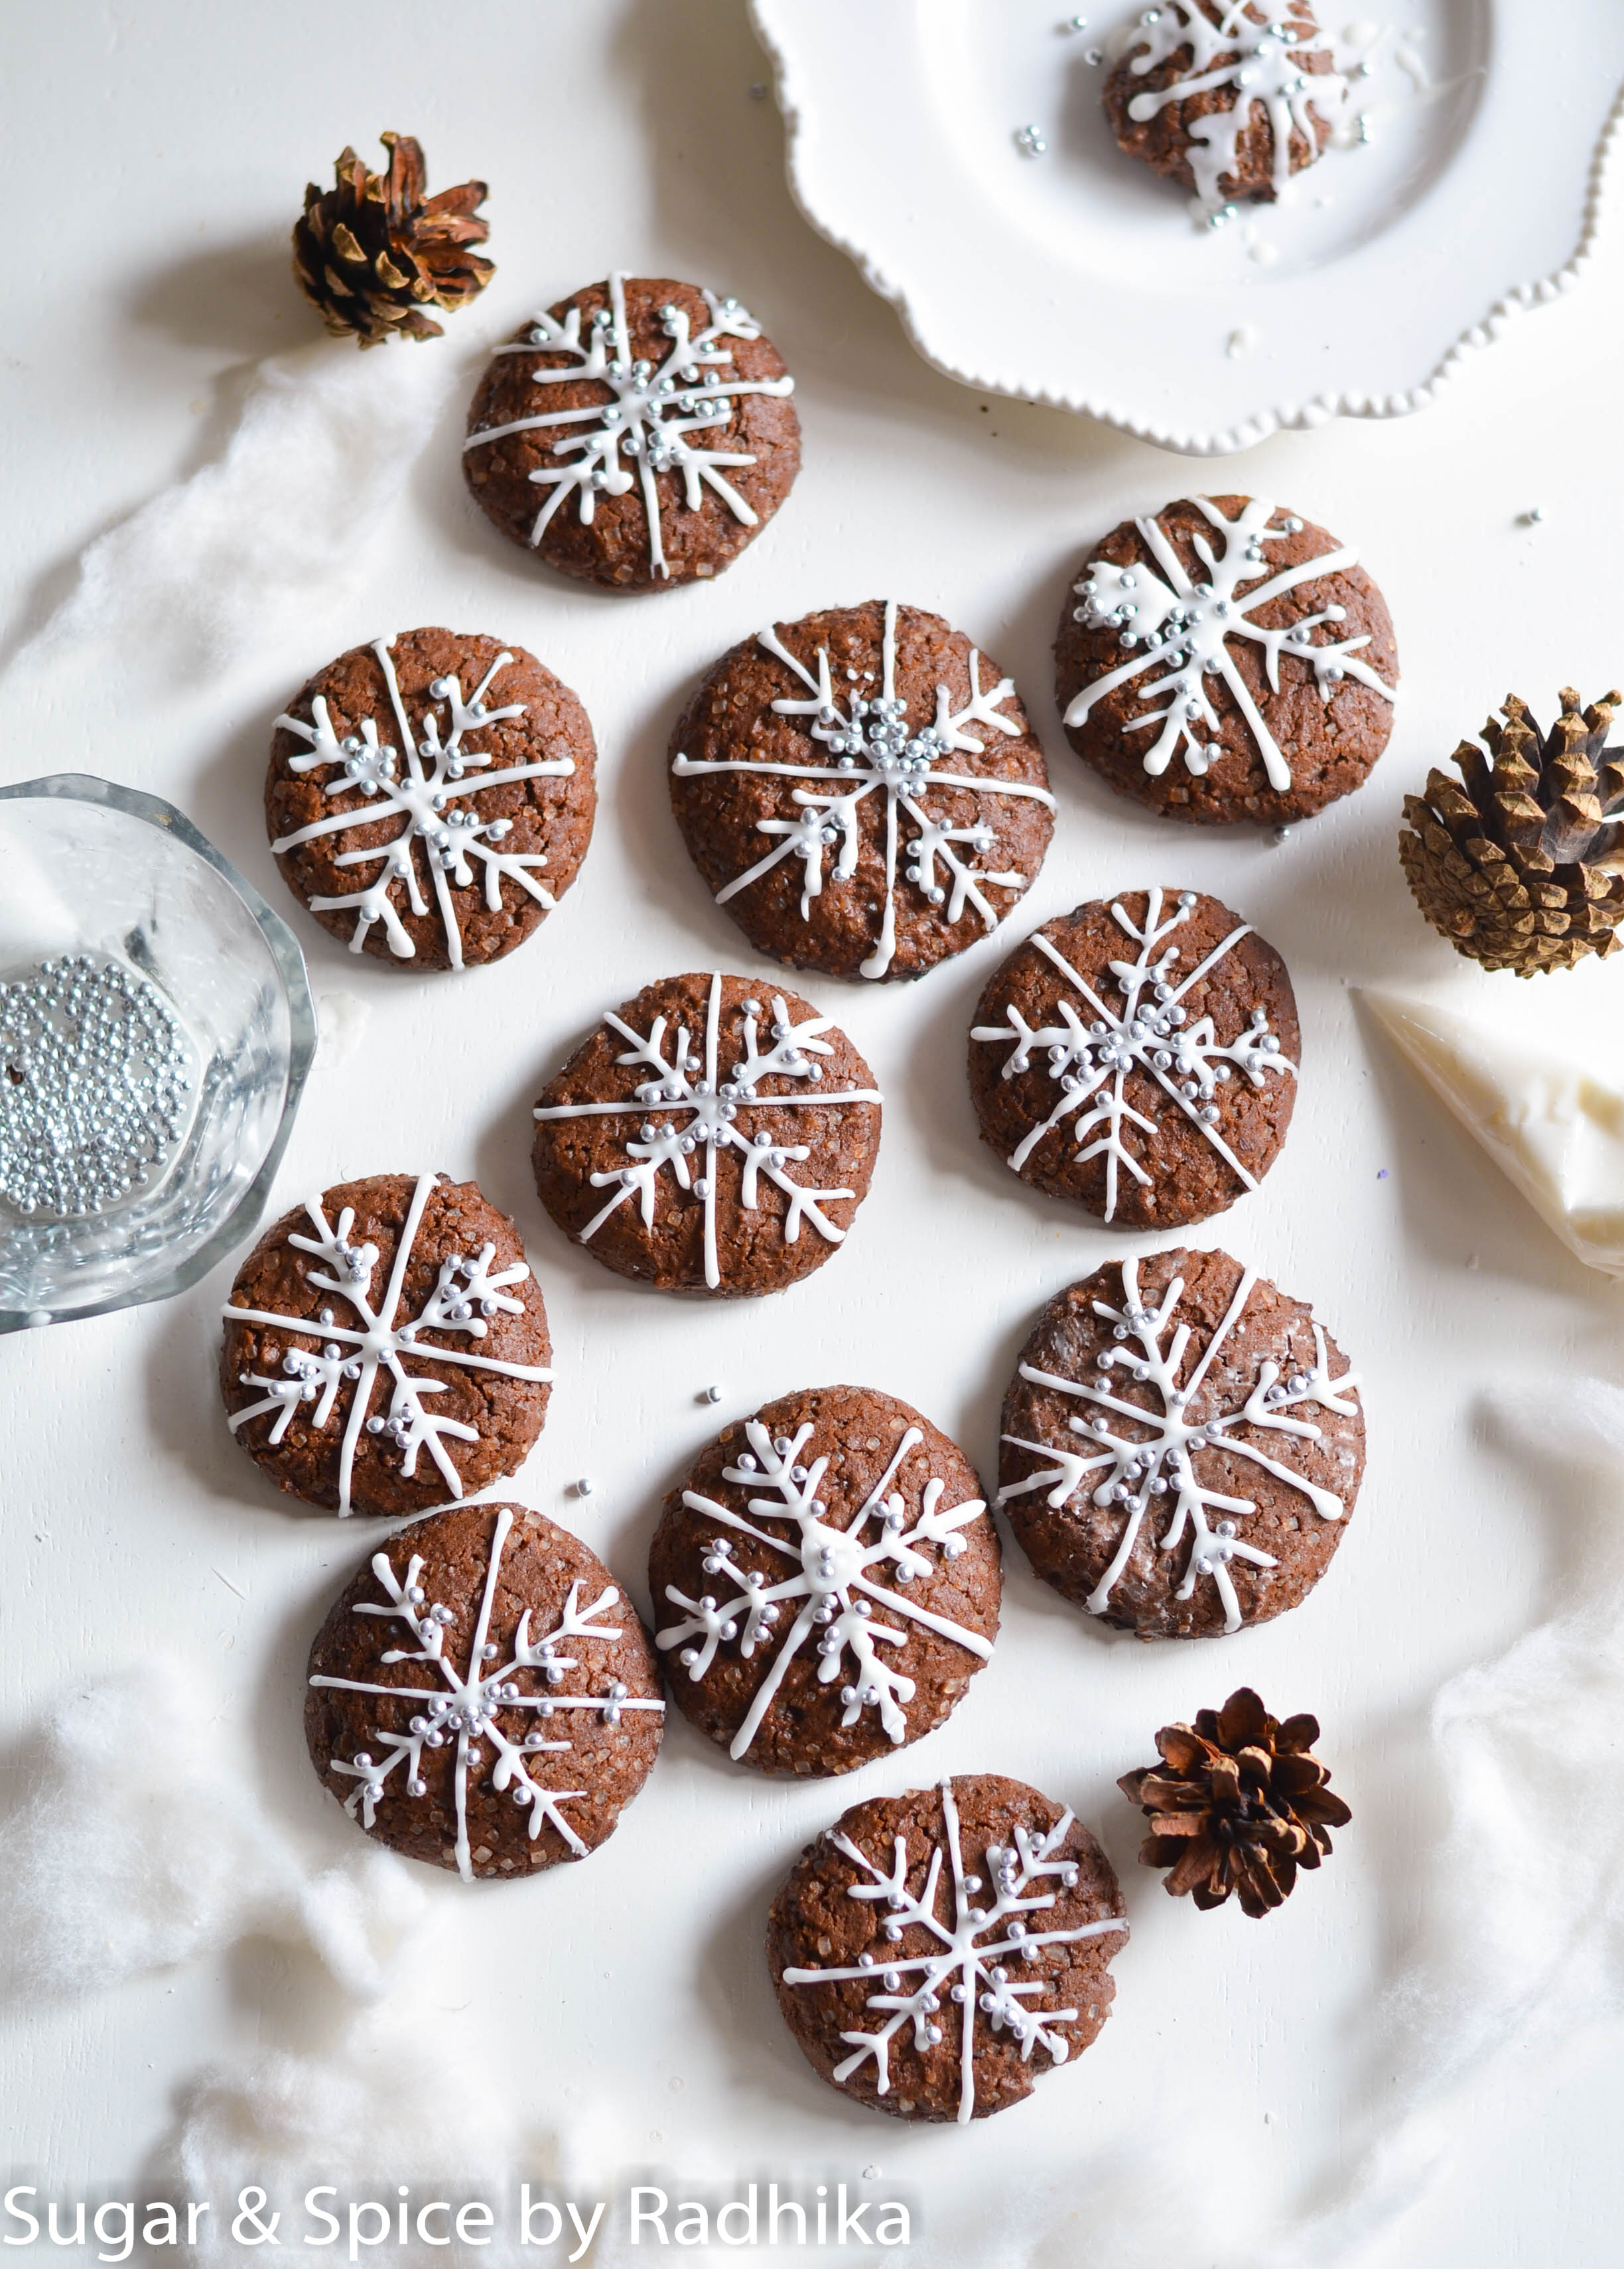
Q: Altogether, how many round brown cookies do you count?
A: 12